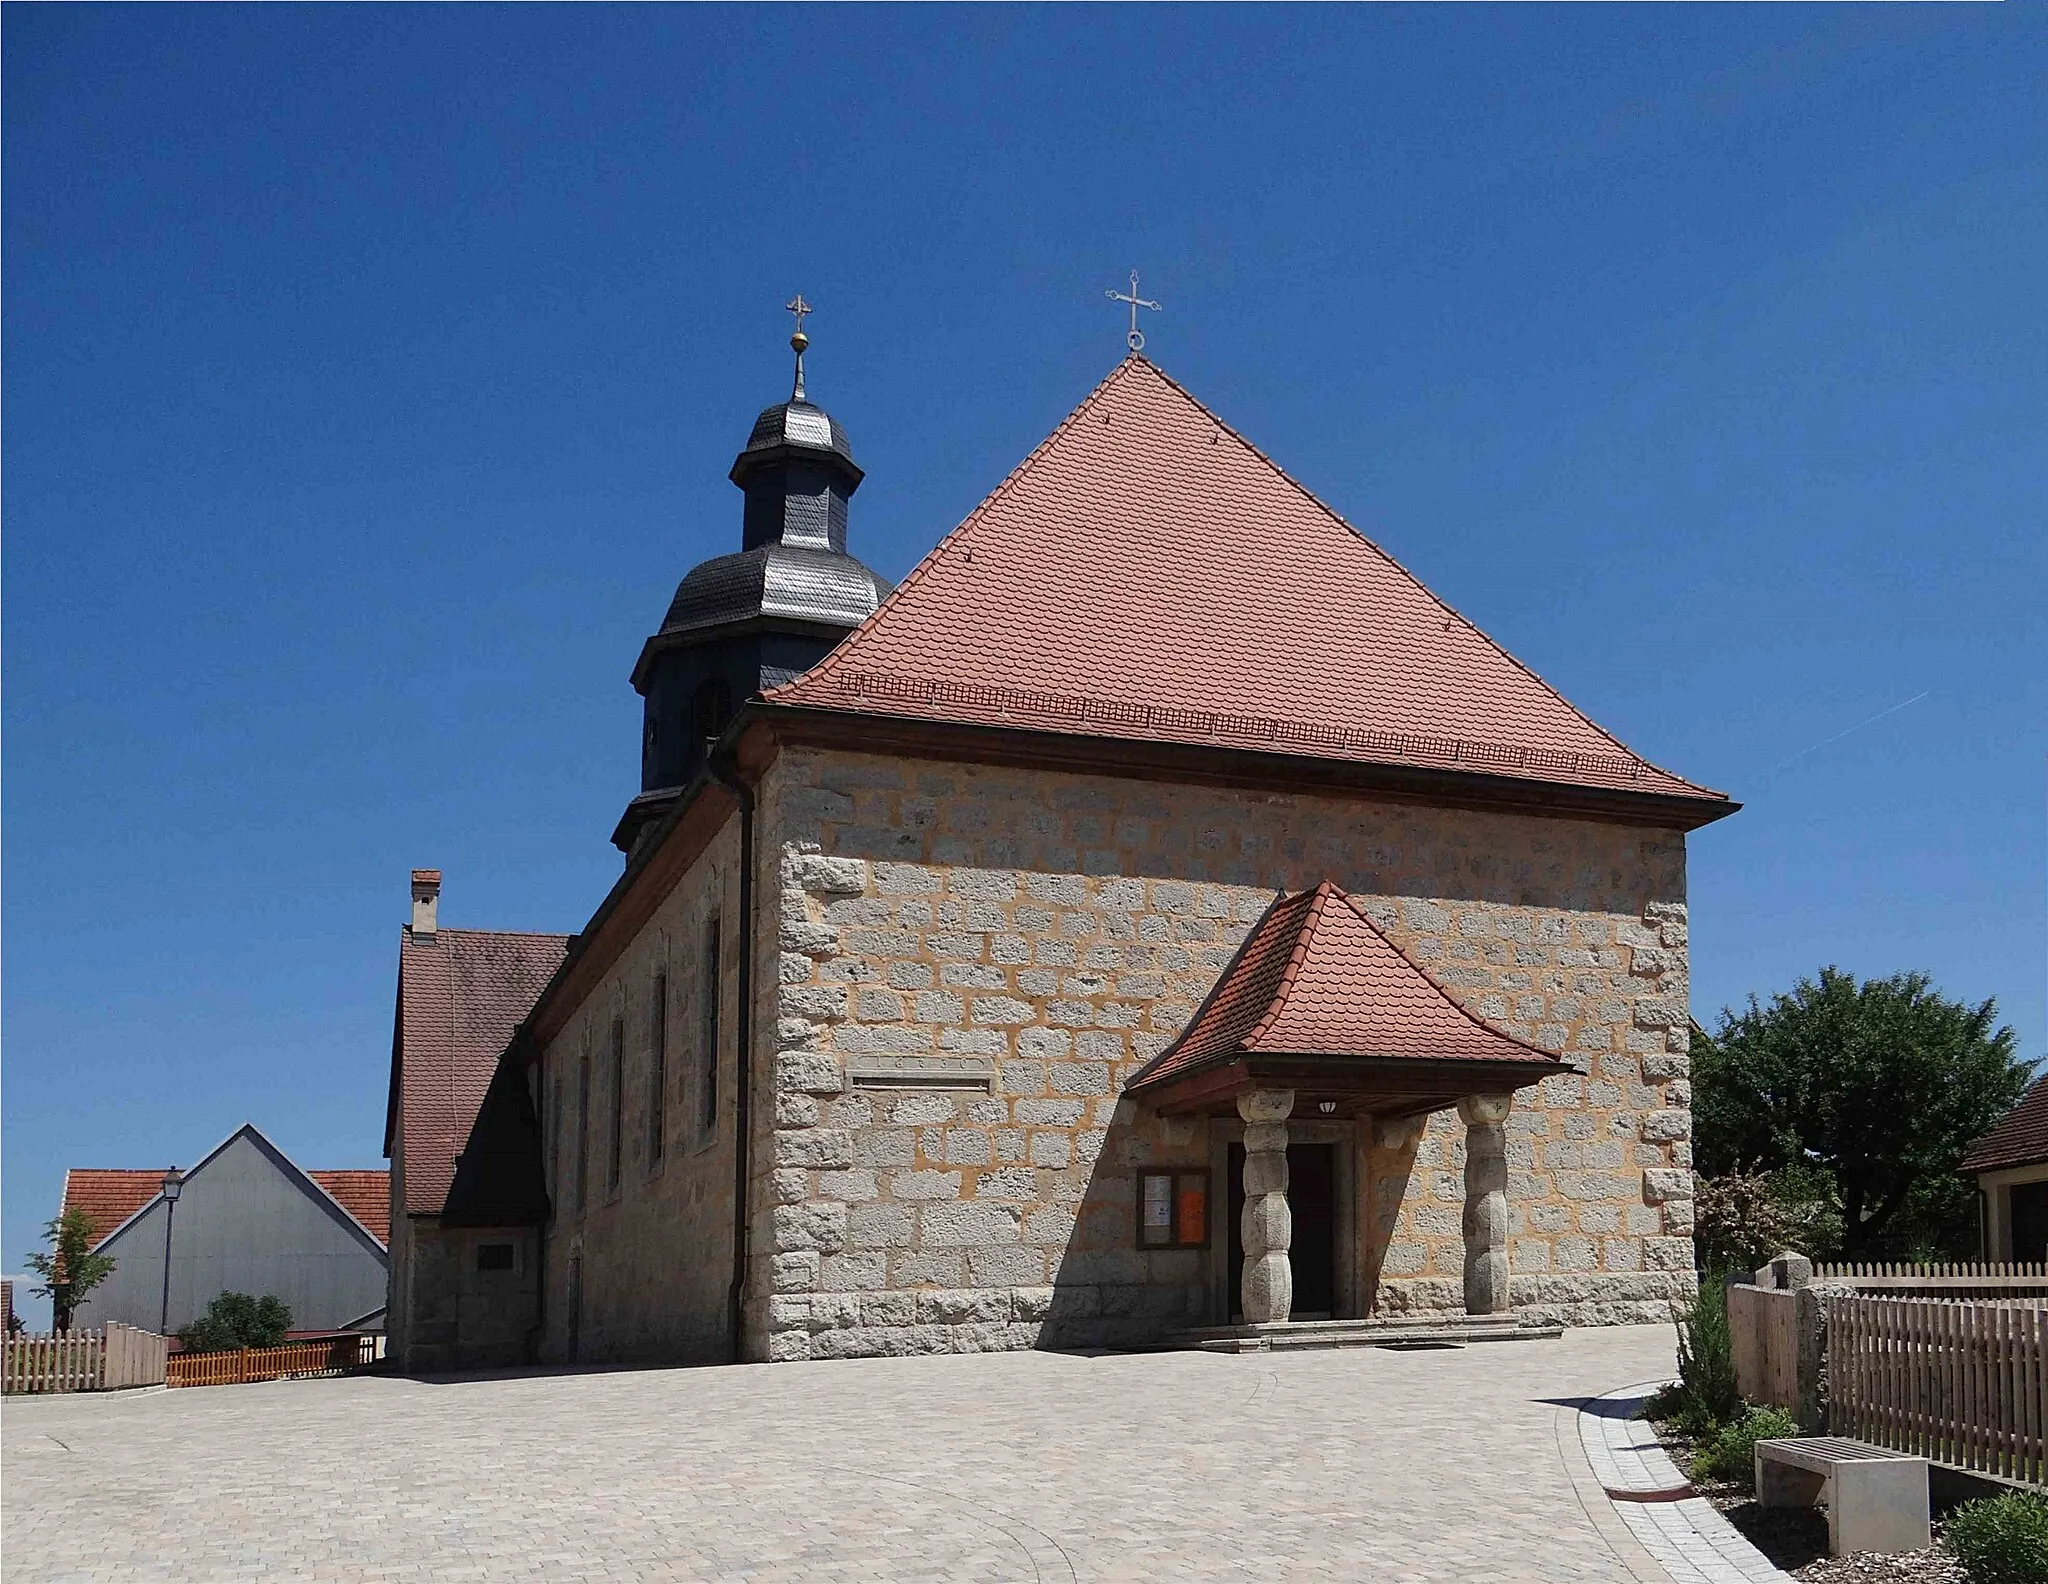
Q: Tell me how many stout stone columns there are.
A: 2